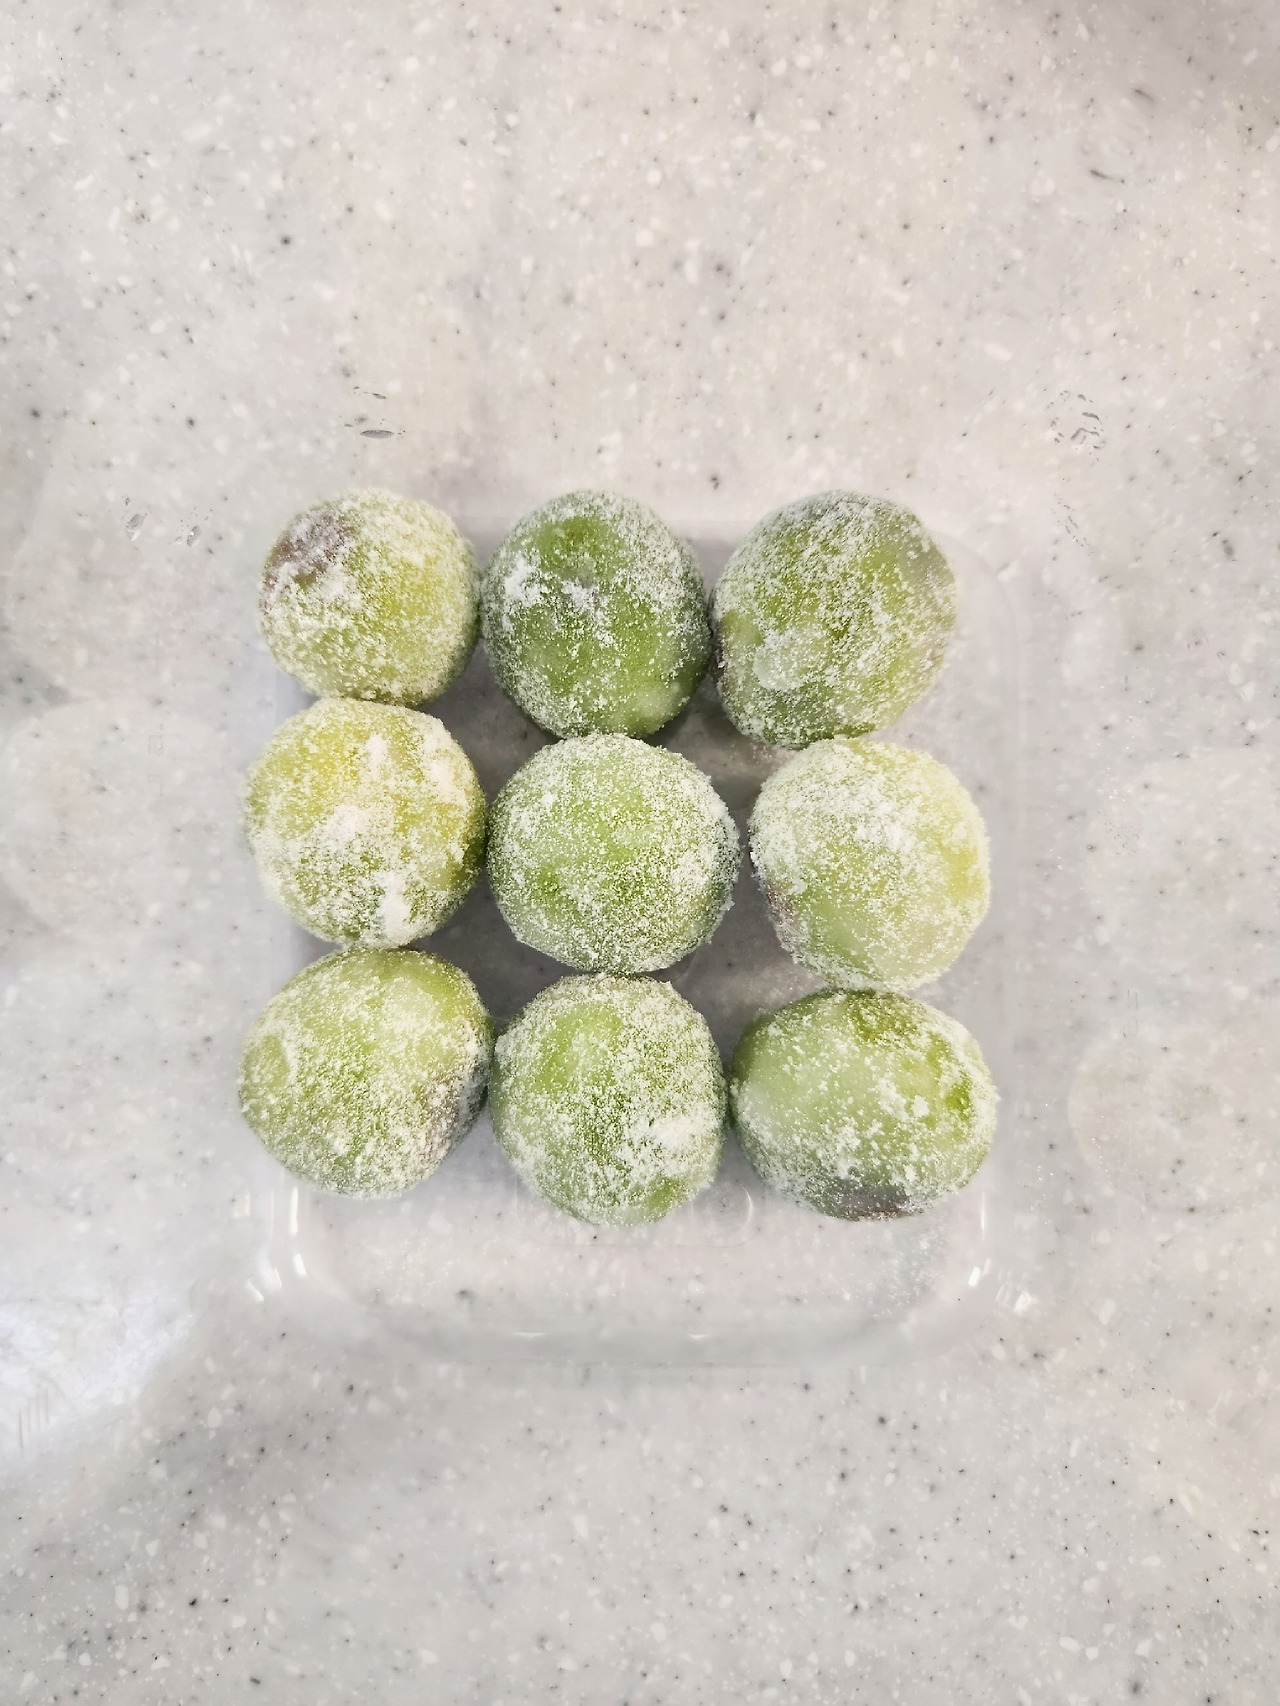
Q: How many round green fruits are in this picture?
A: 9